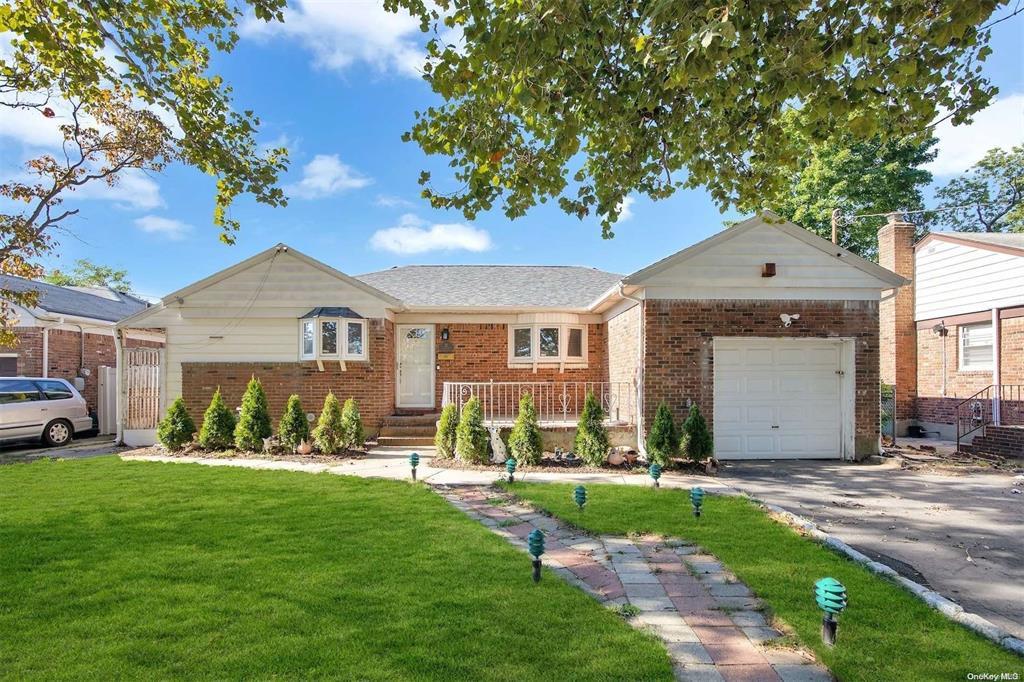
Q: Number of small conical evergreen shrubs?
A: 12